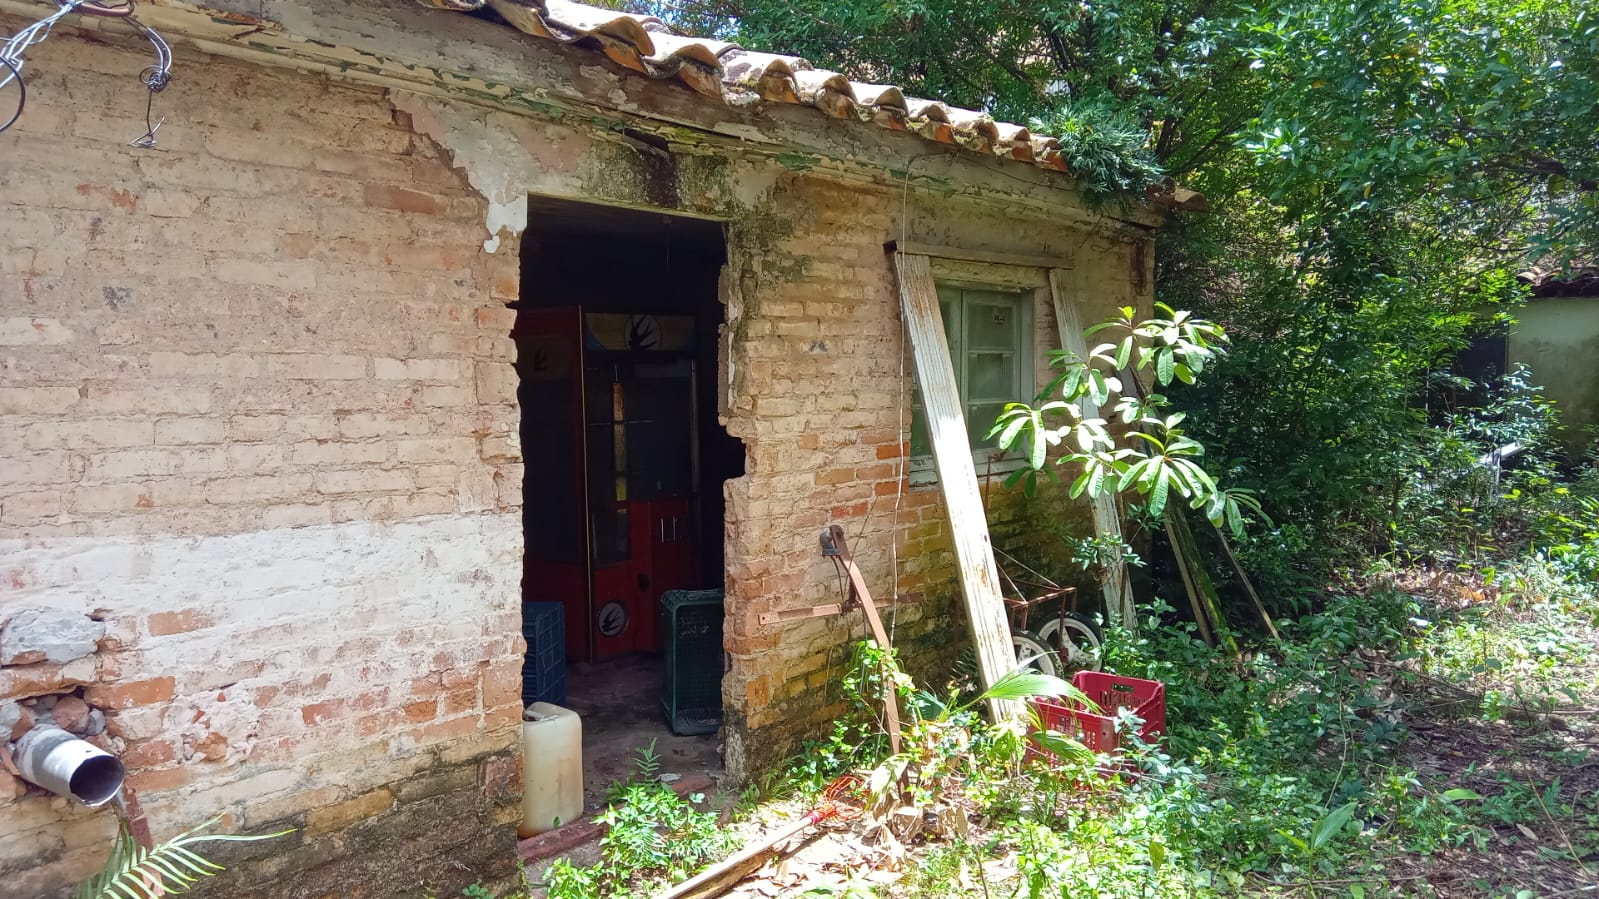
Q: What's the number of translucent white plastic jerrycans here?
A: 1